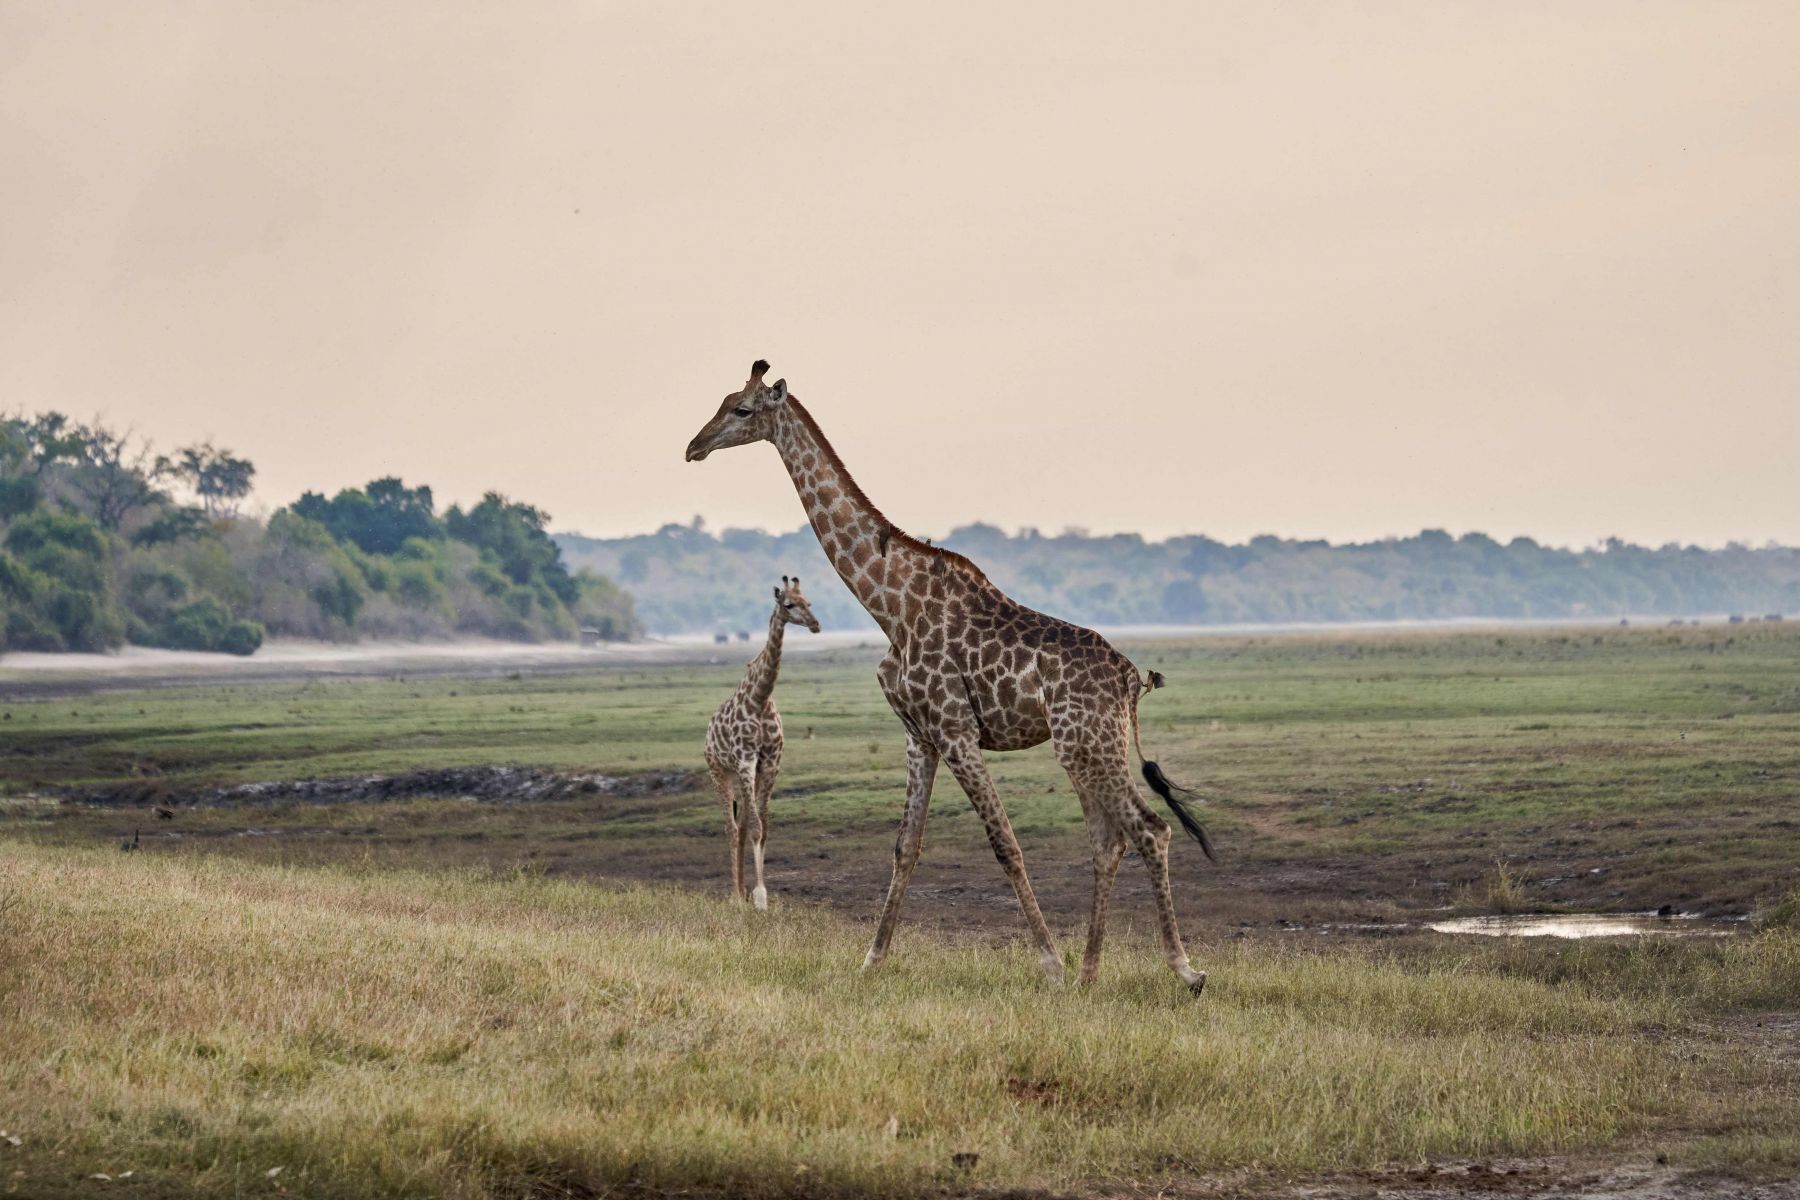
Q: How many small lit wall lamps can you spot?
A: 0